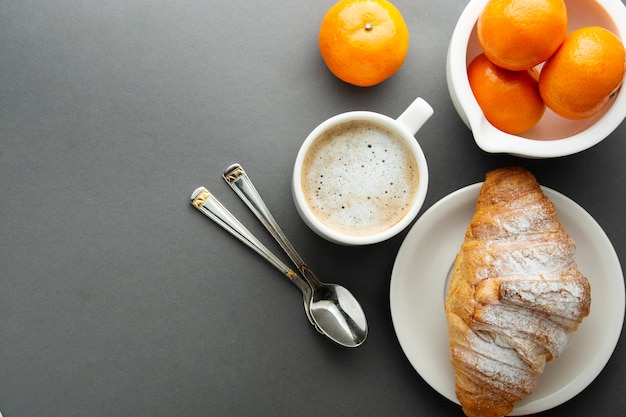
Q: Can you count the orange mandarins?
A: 4